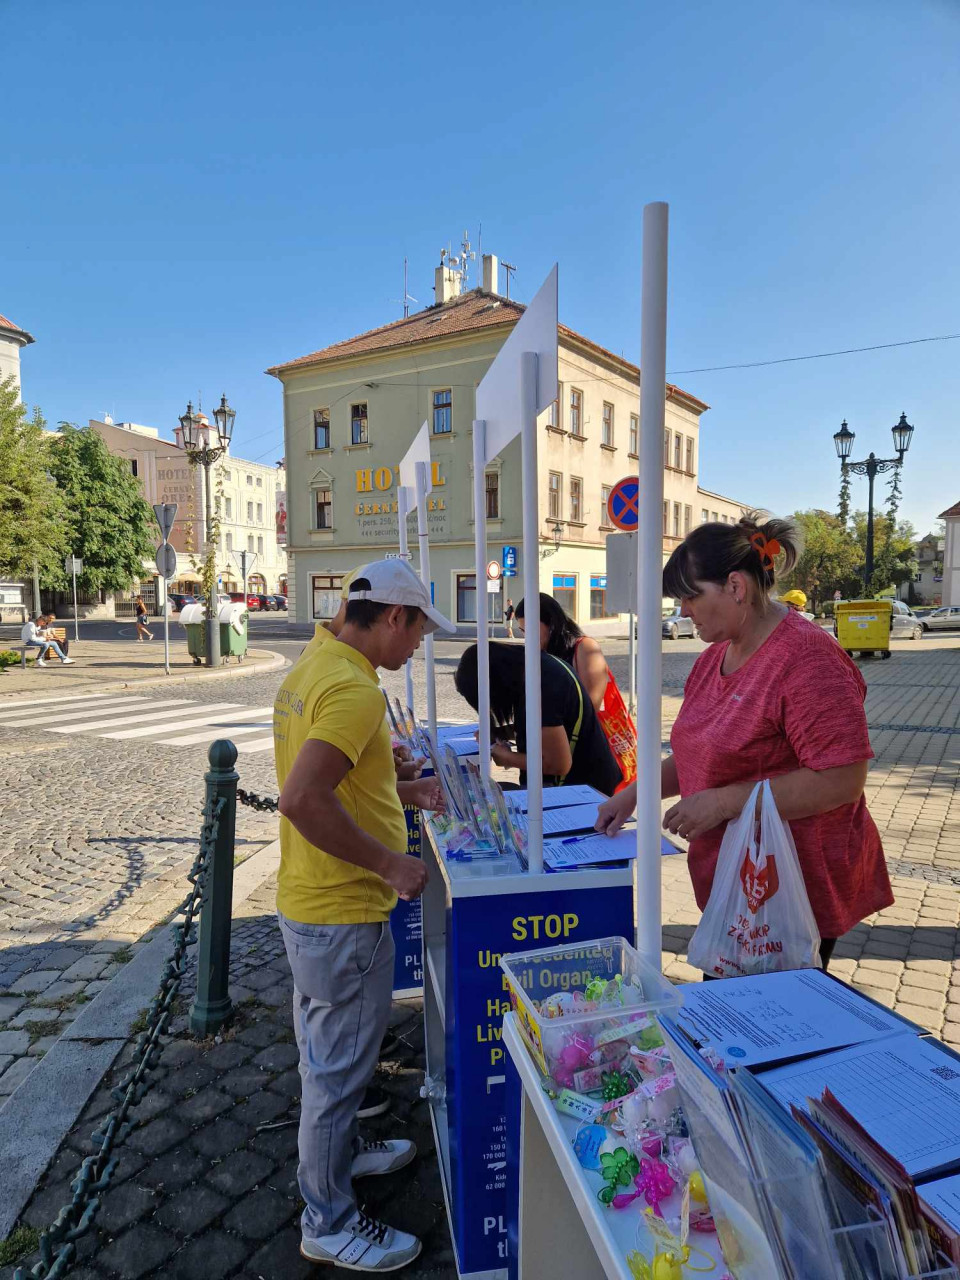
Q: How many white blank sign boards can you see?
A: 2